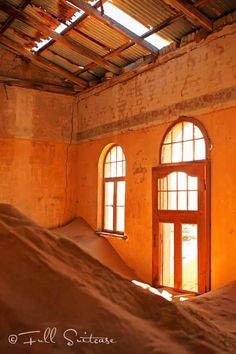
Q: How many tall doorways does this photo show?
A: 1